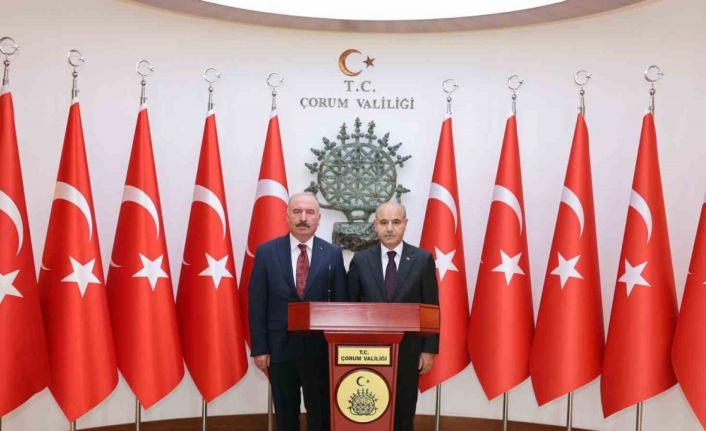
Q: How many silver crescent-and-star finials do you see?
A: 9